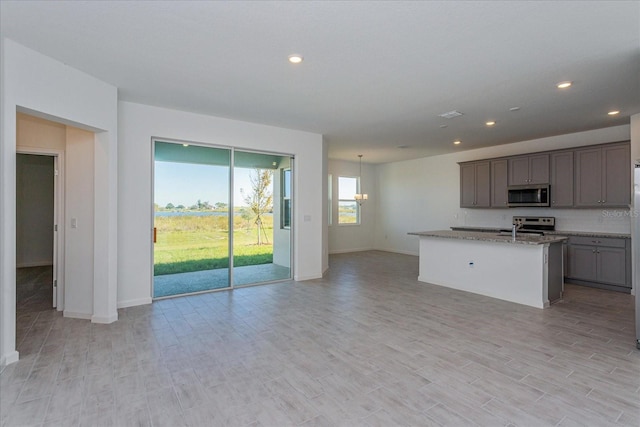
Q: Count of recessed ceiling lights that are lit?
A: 5